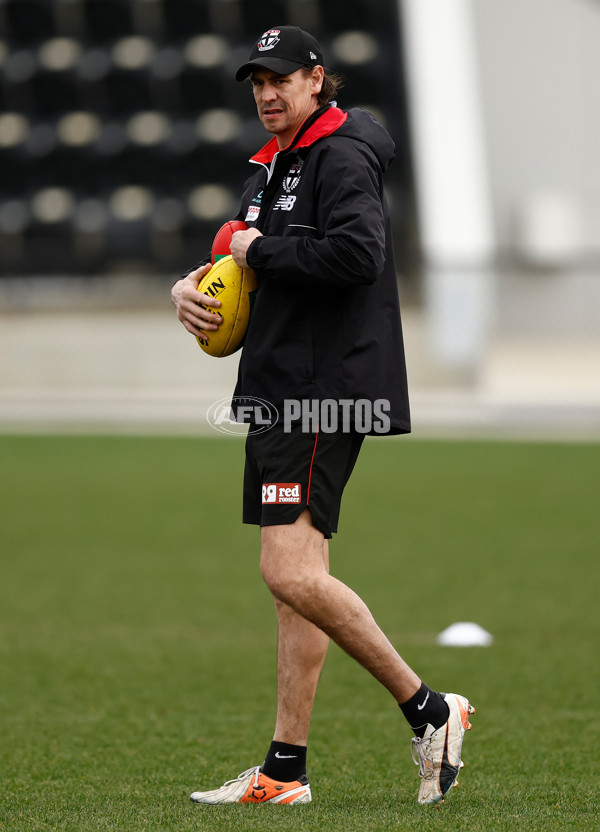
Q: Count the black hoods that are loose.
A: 1